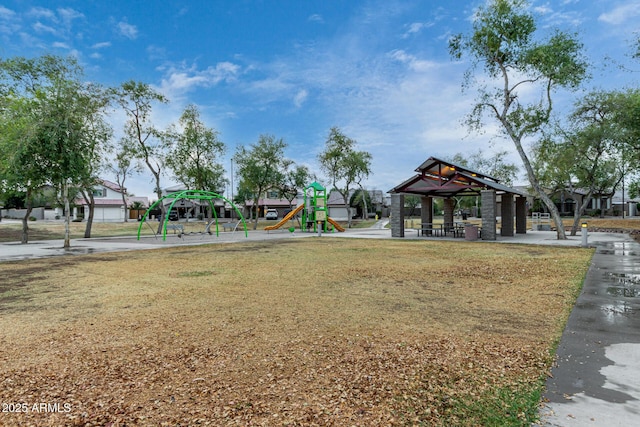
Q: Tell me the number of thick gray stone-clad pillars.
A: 6